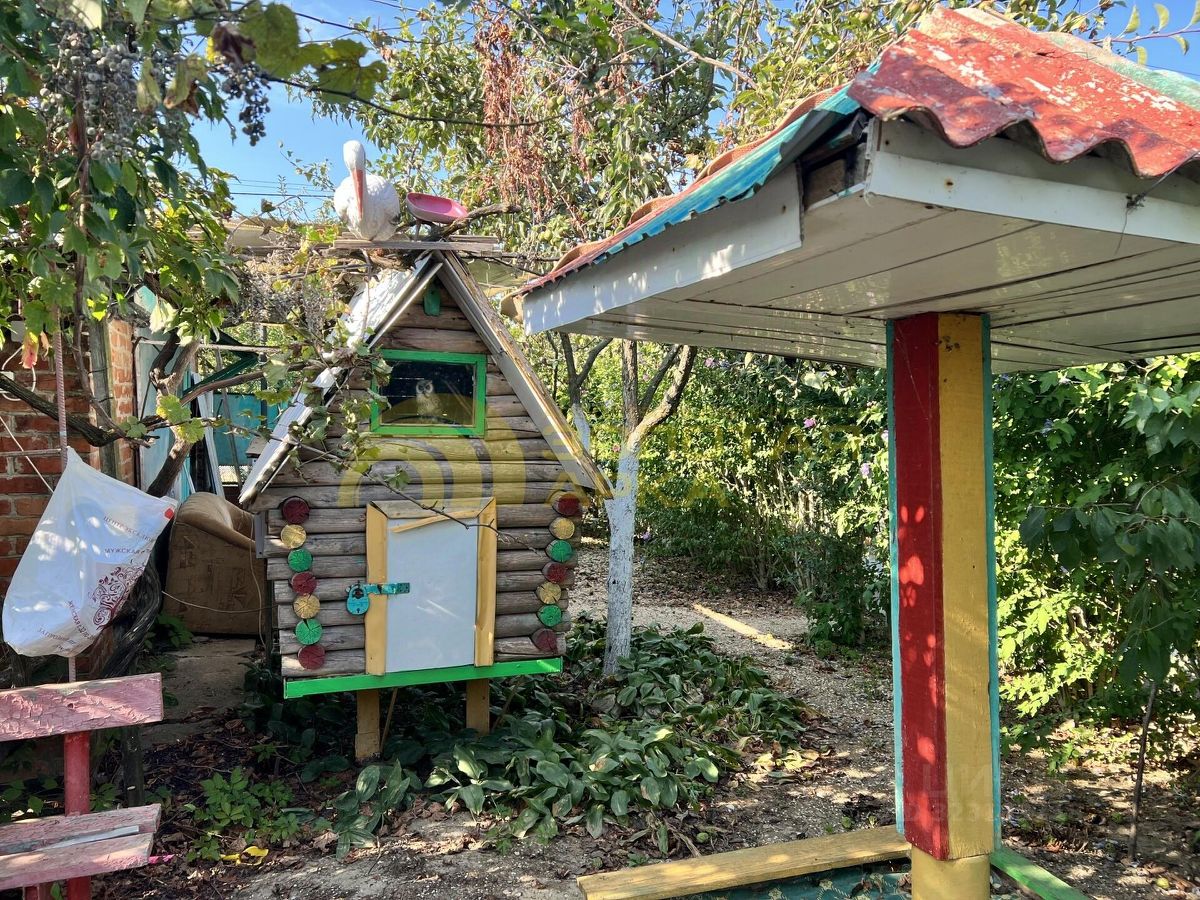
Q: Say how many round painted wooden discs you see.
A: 14